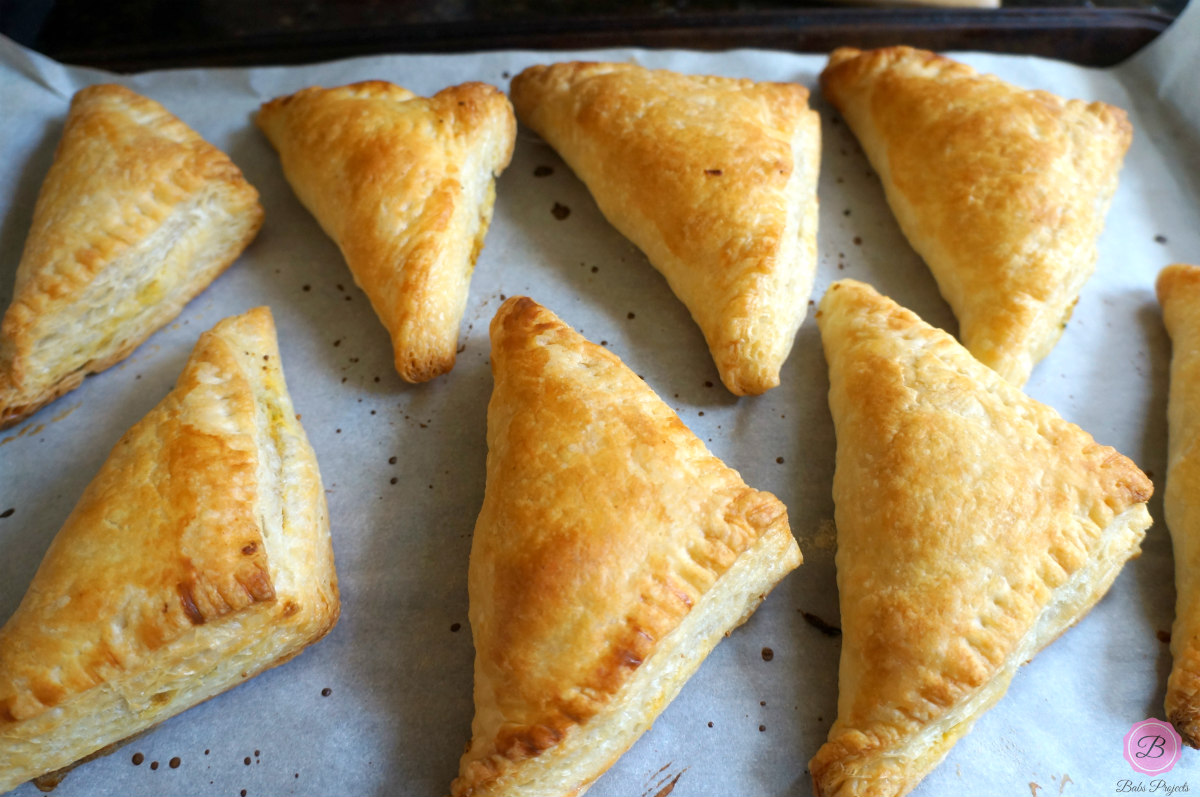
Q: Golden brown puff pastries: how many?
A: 8